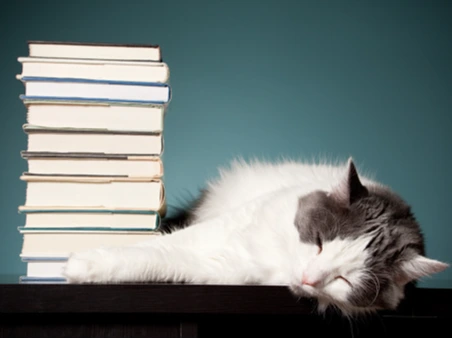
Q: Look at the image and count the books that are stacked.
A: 10